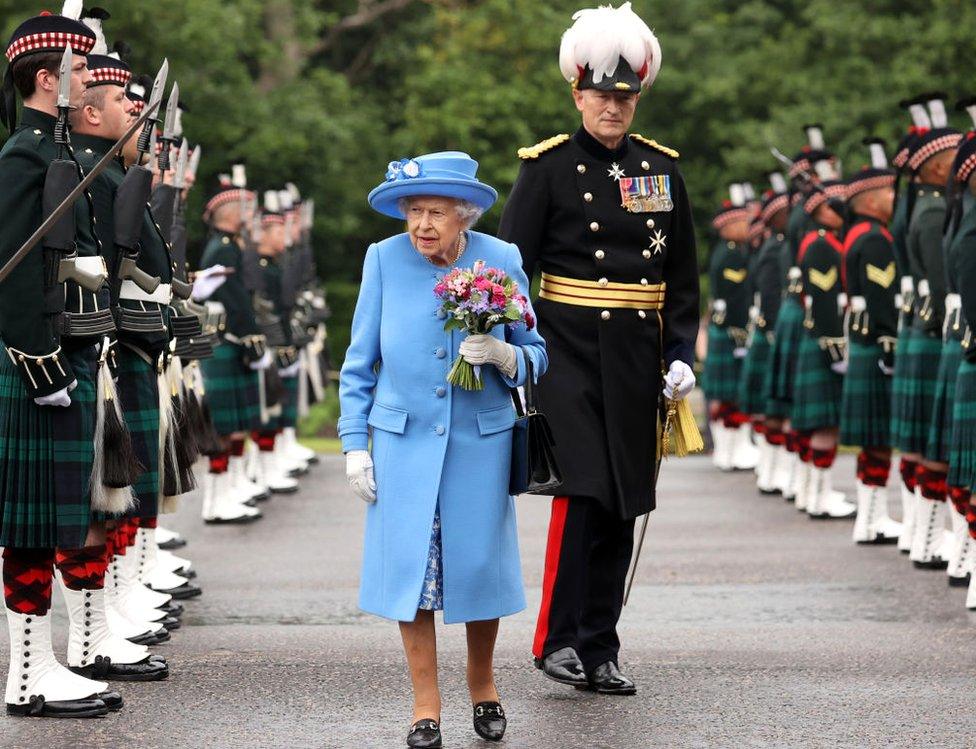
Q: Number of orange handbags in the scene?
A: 0